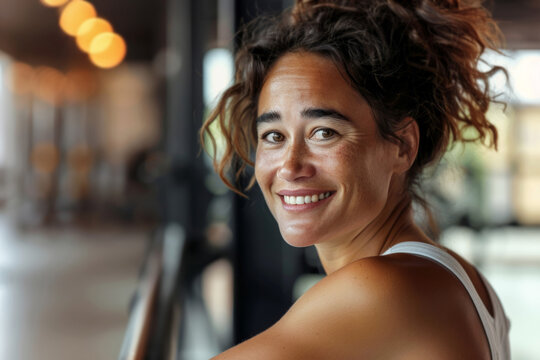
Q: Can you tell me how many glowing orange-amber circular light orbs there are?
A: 4